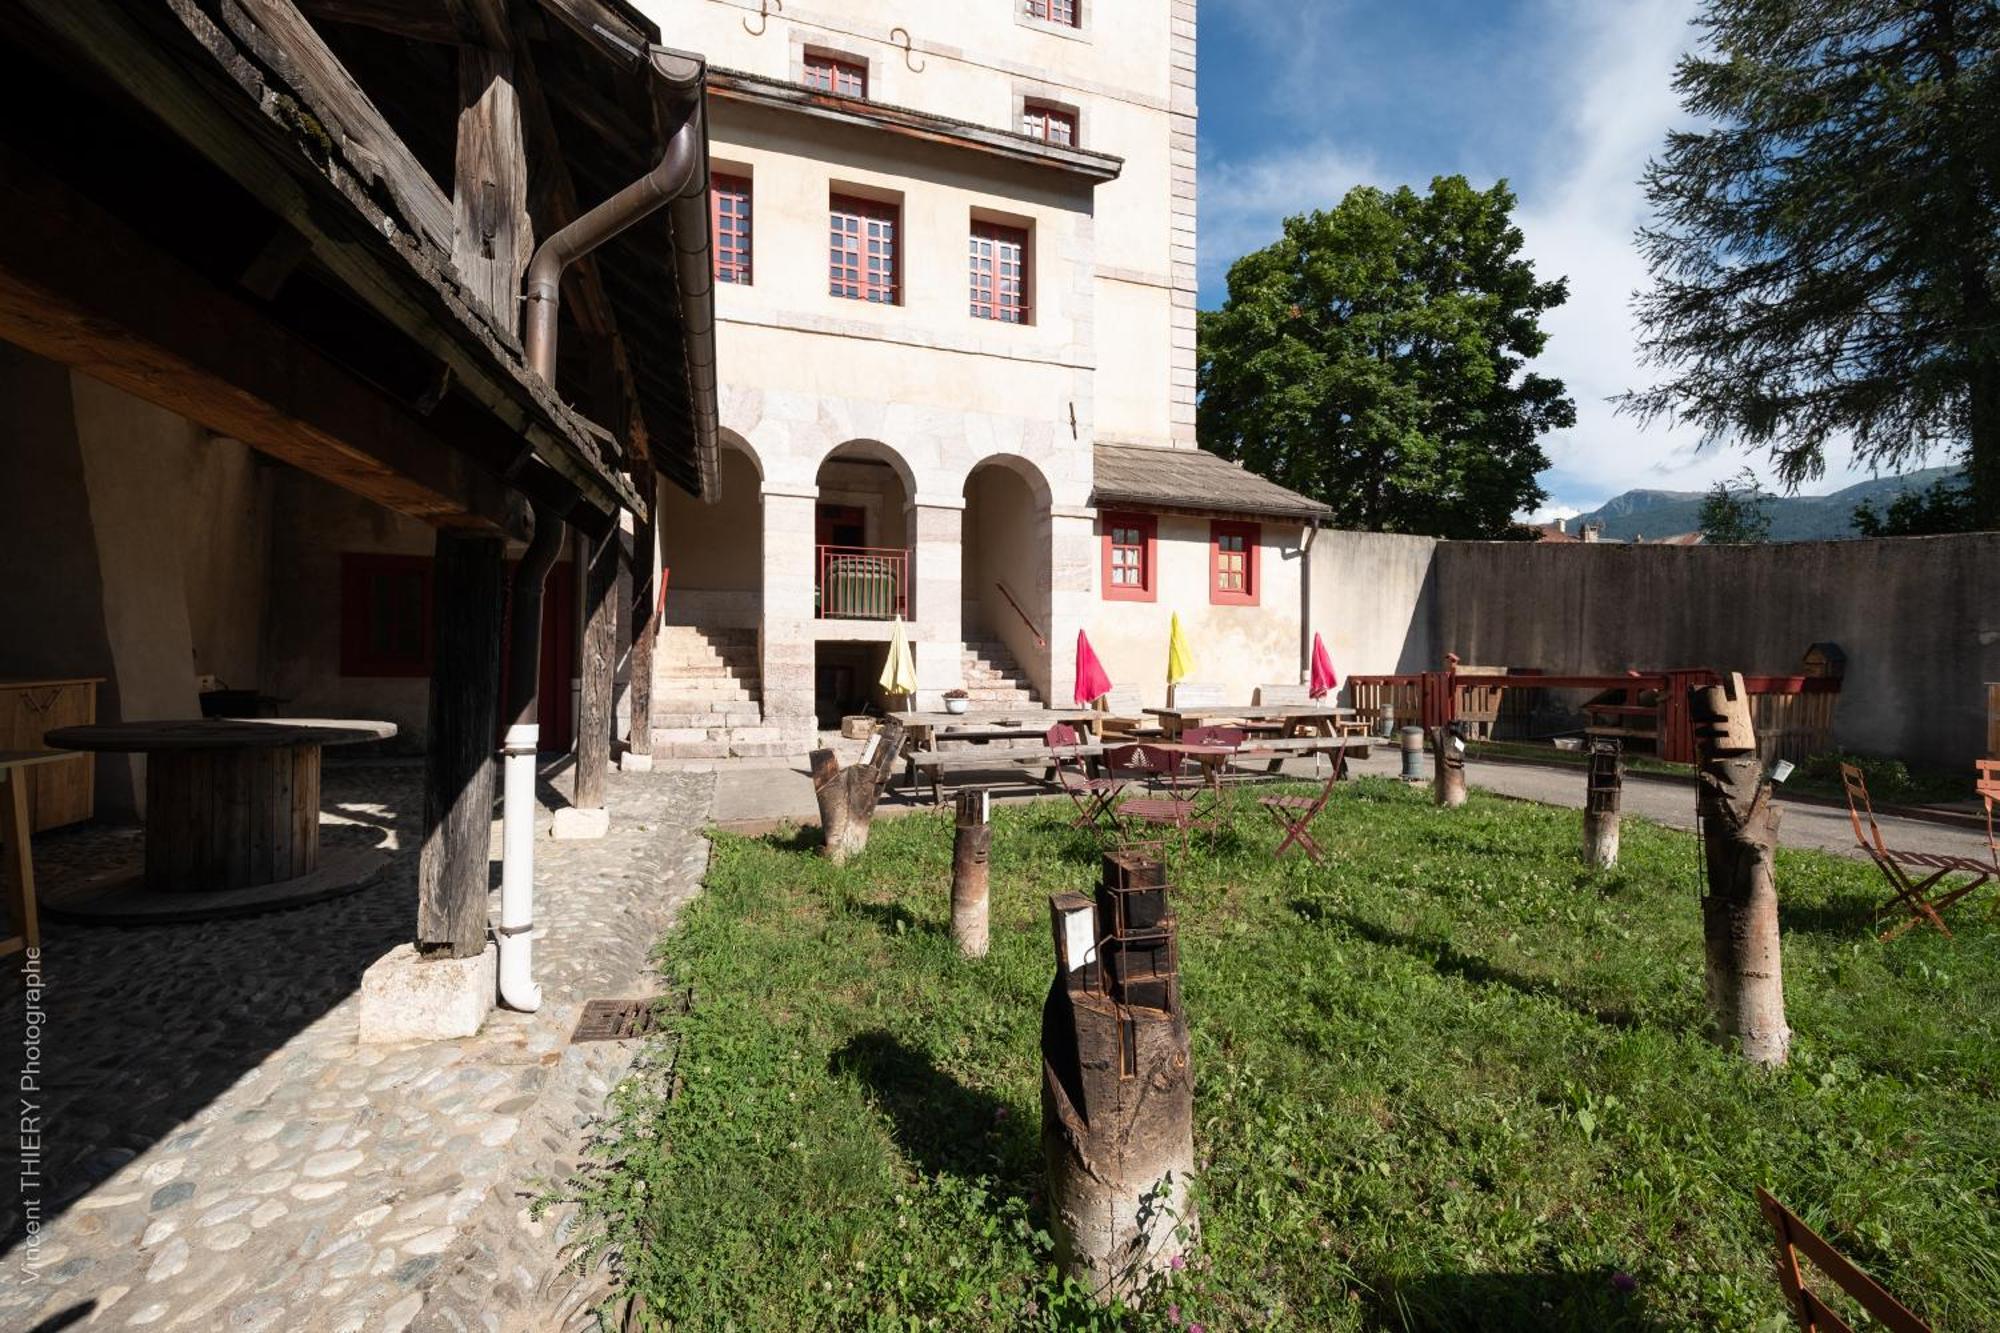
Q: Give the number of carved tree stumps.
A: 6